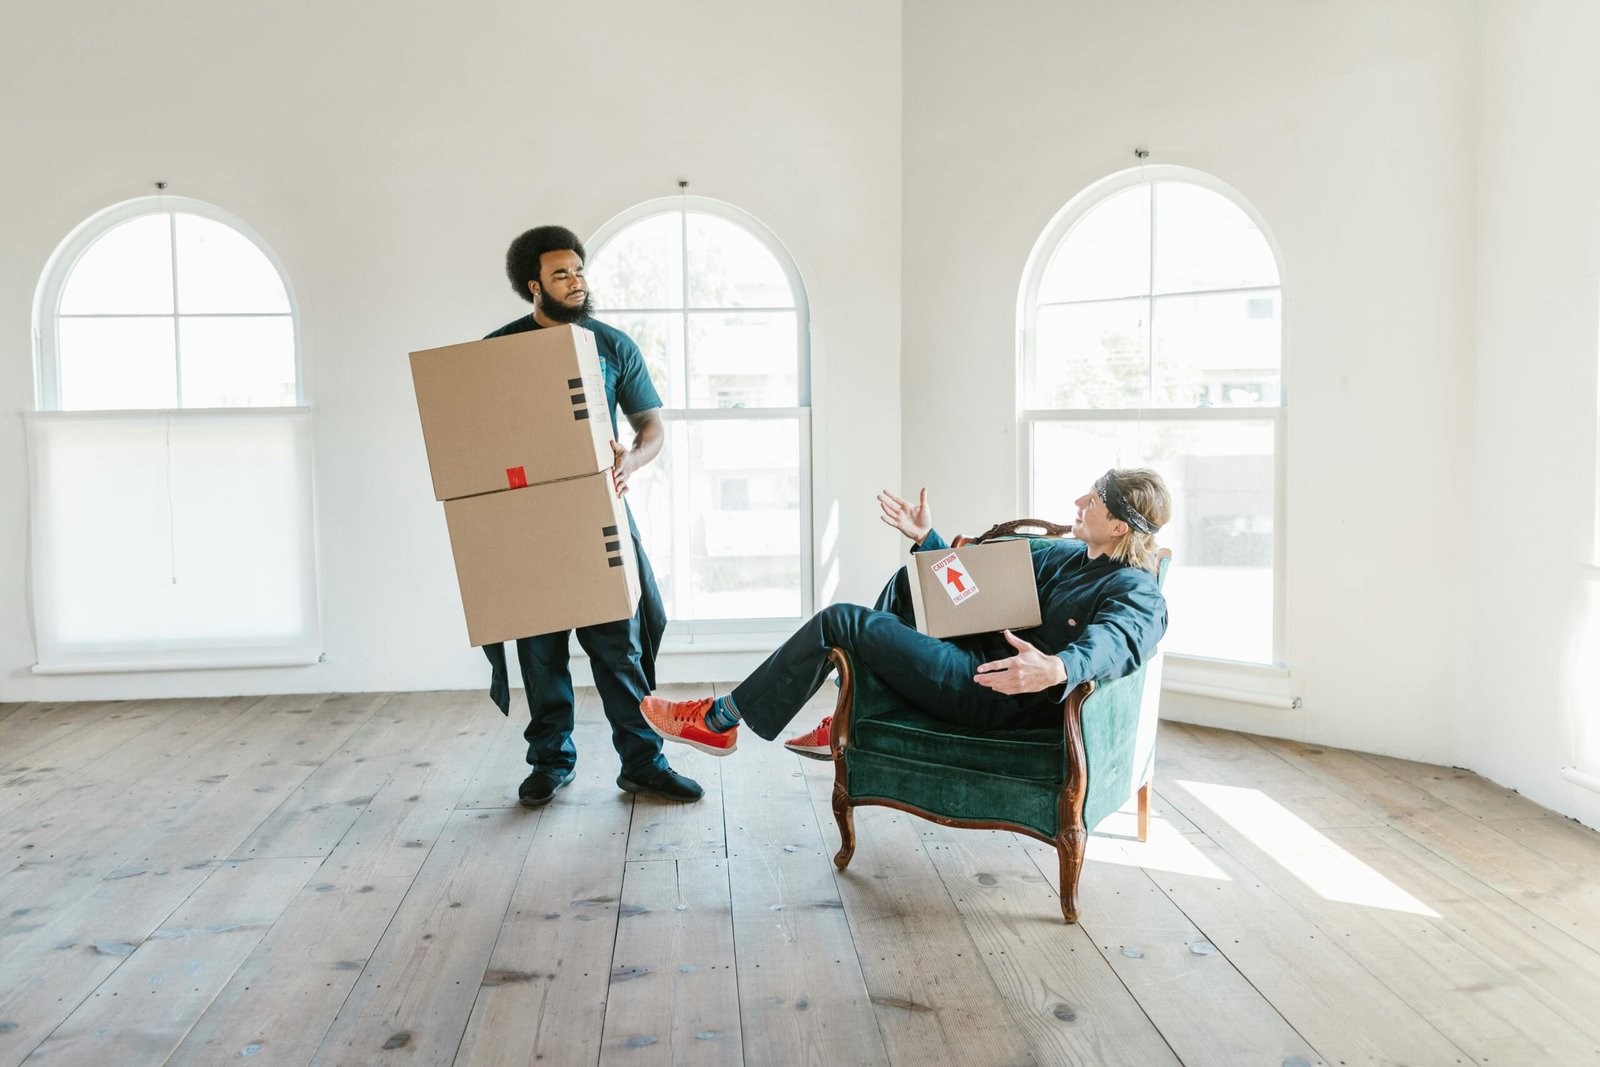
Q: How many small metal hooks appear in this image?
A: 3